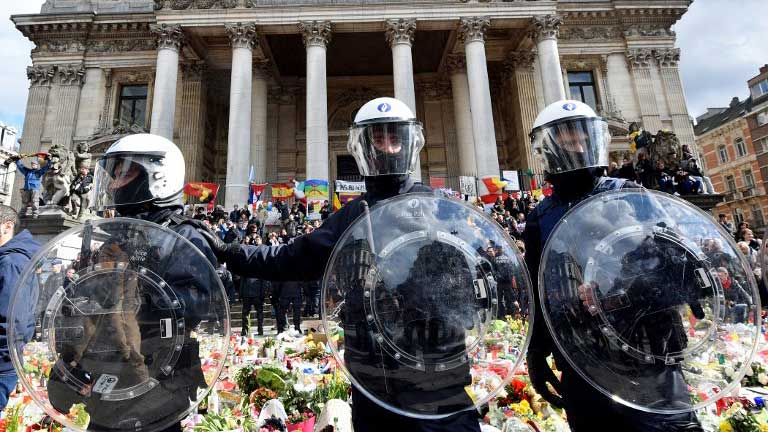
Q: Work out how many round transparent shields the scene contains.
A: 3